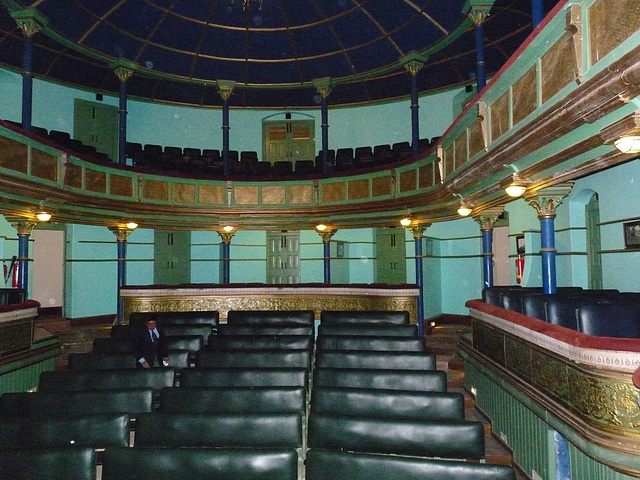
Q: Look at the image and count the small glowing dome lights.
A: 8